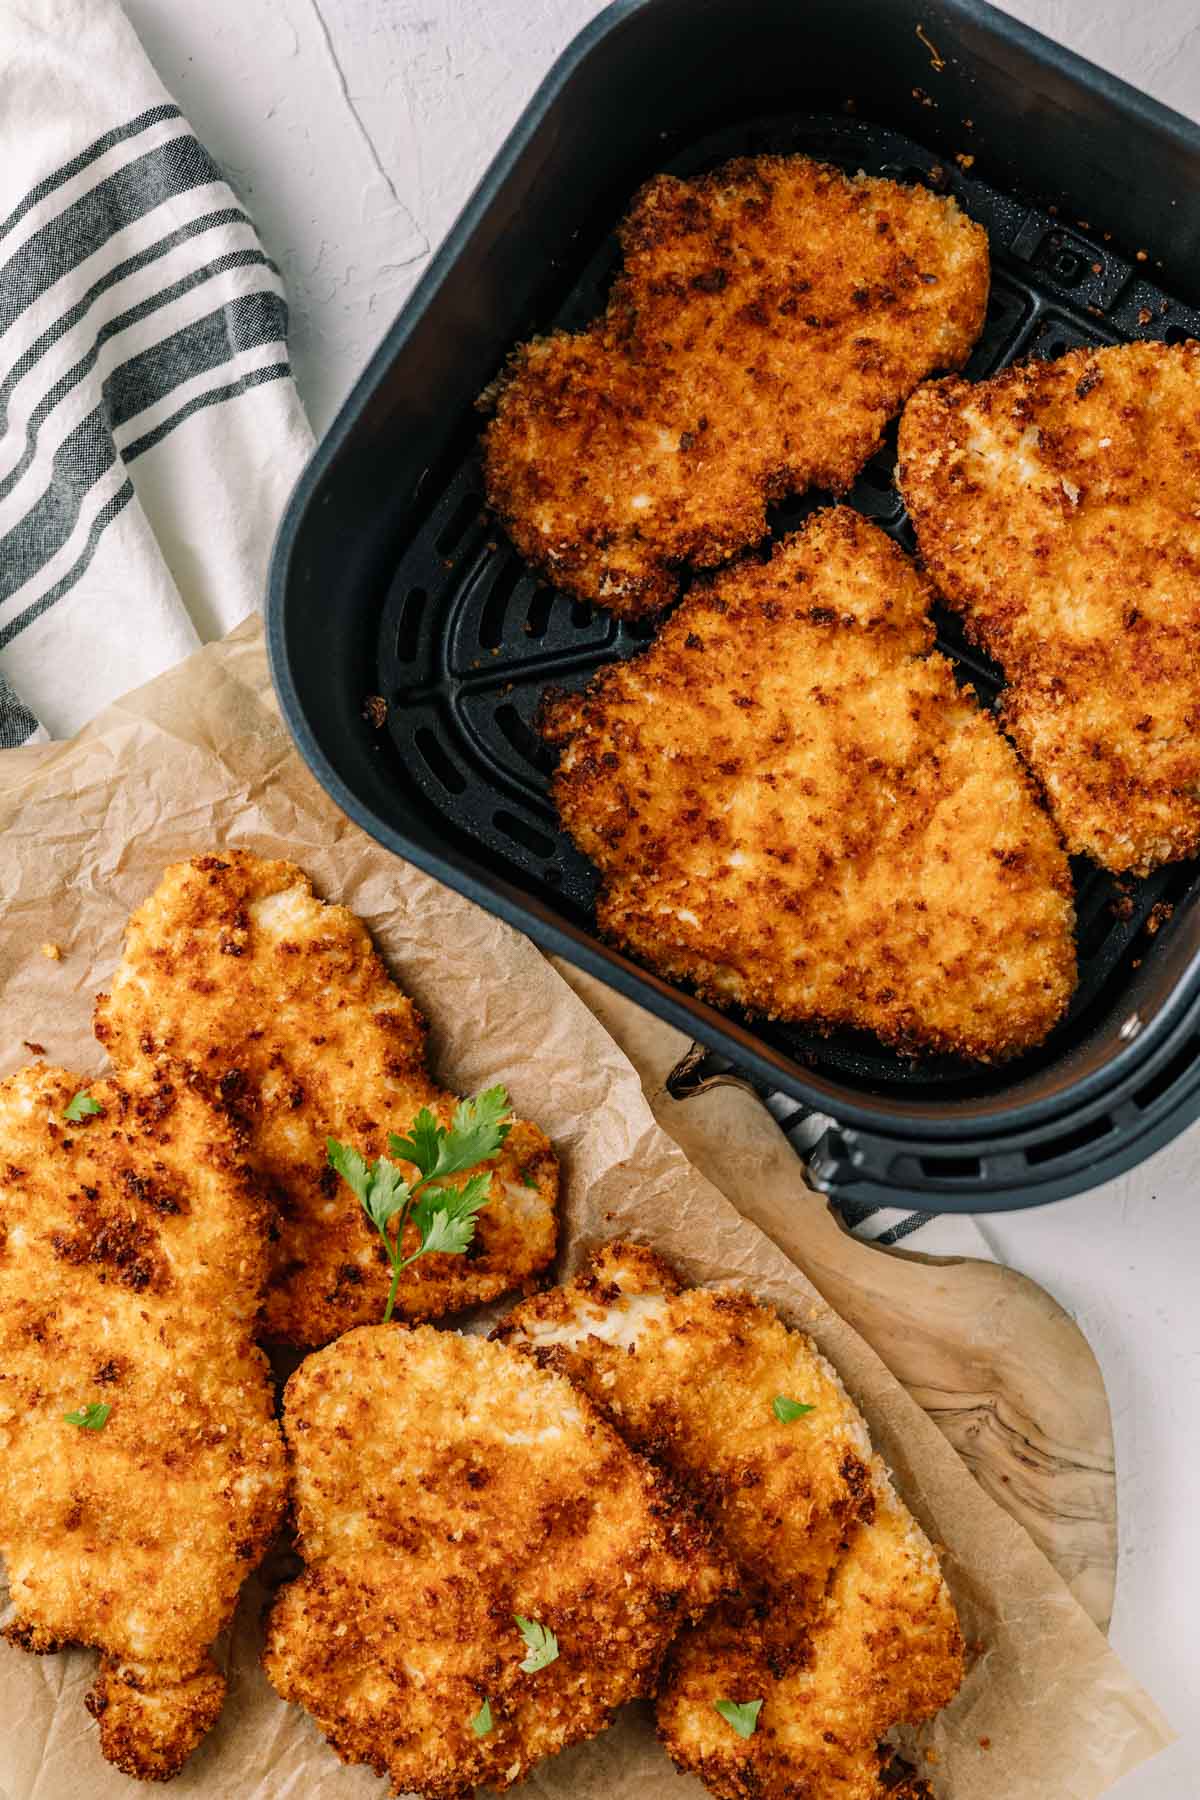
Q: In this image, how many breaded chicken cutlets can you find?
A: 7